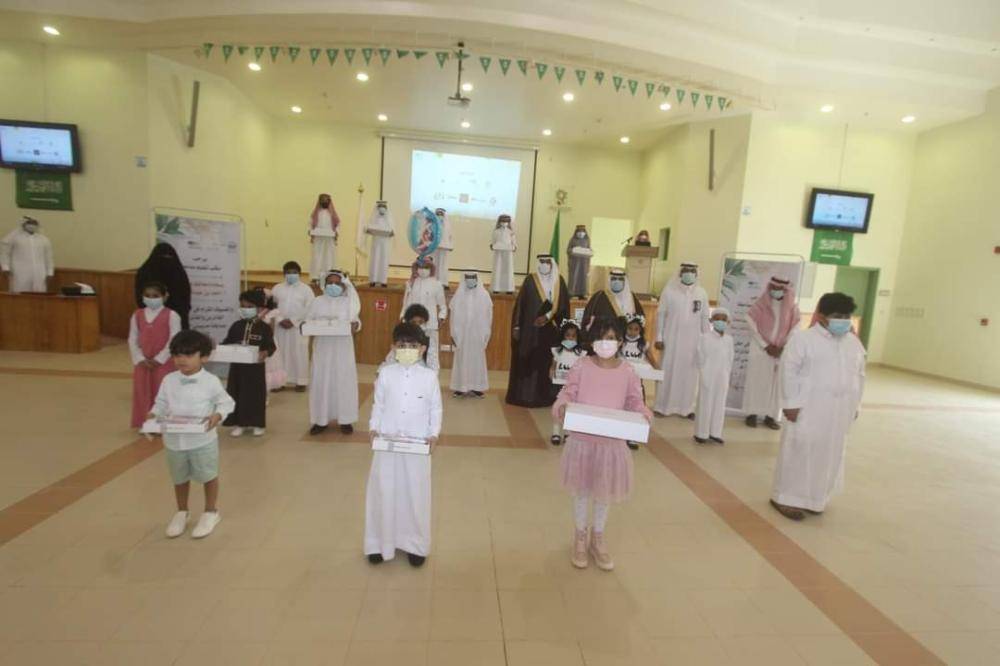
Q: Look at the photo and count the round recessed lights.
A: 13